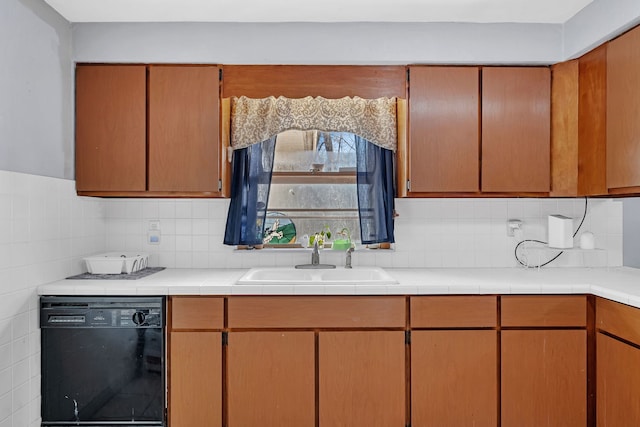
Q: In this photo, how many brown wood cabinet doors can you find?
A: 11